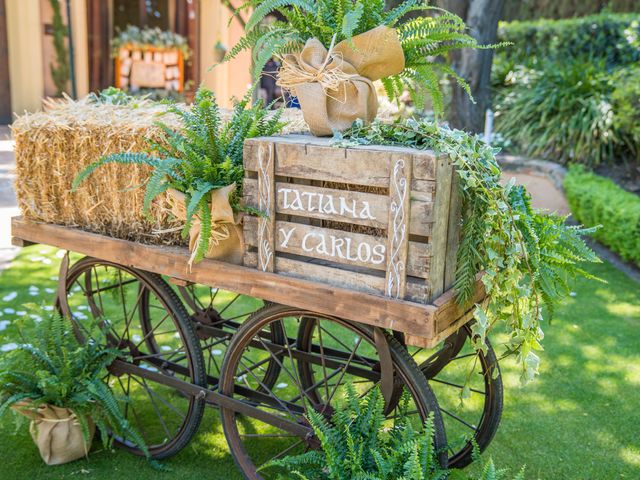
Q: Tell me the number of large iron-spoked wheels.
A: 4